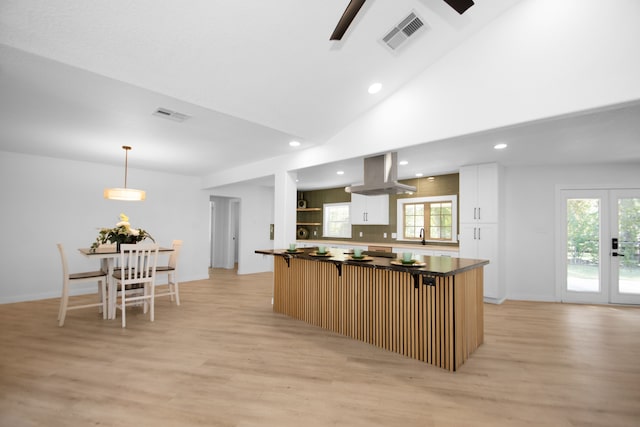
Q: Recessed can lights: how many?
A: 6